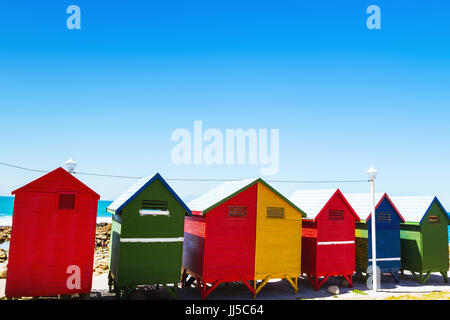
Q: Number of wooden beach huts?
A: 6